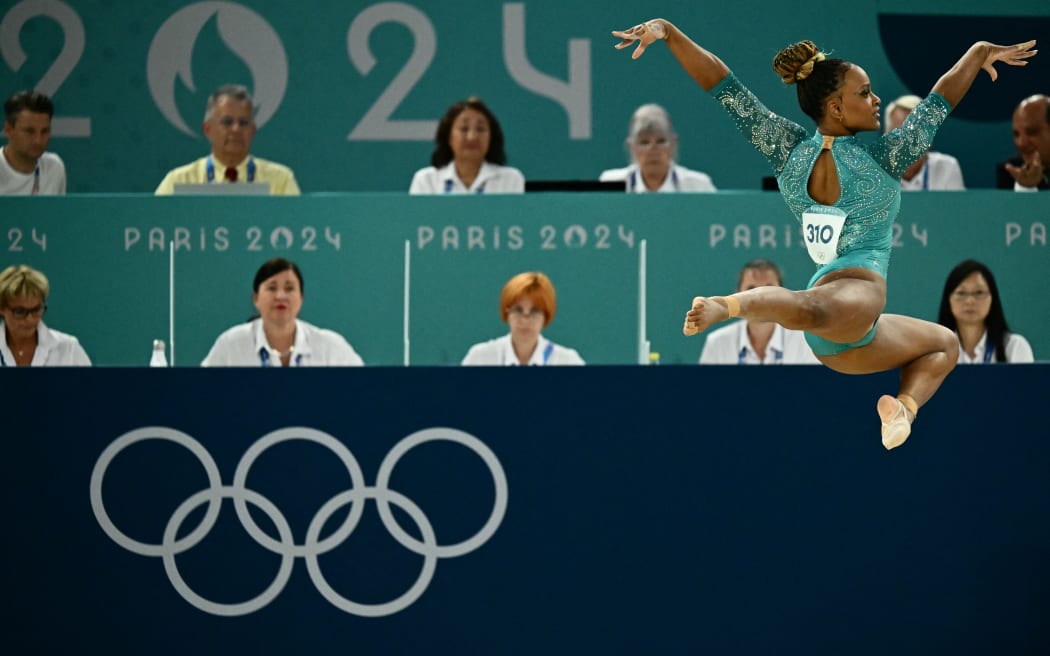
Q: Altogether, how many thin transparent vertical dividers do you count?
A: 3